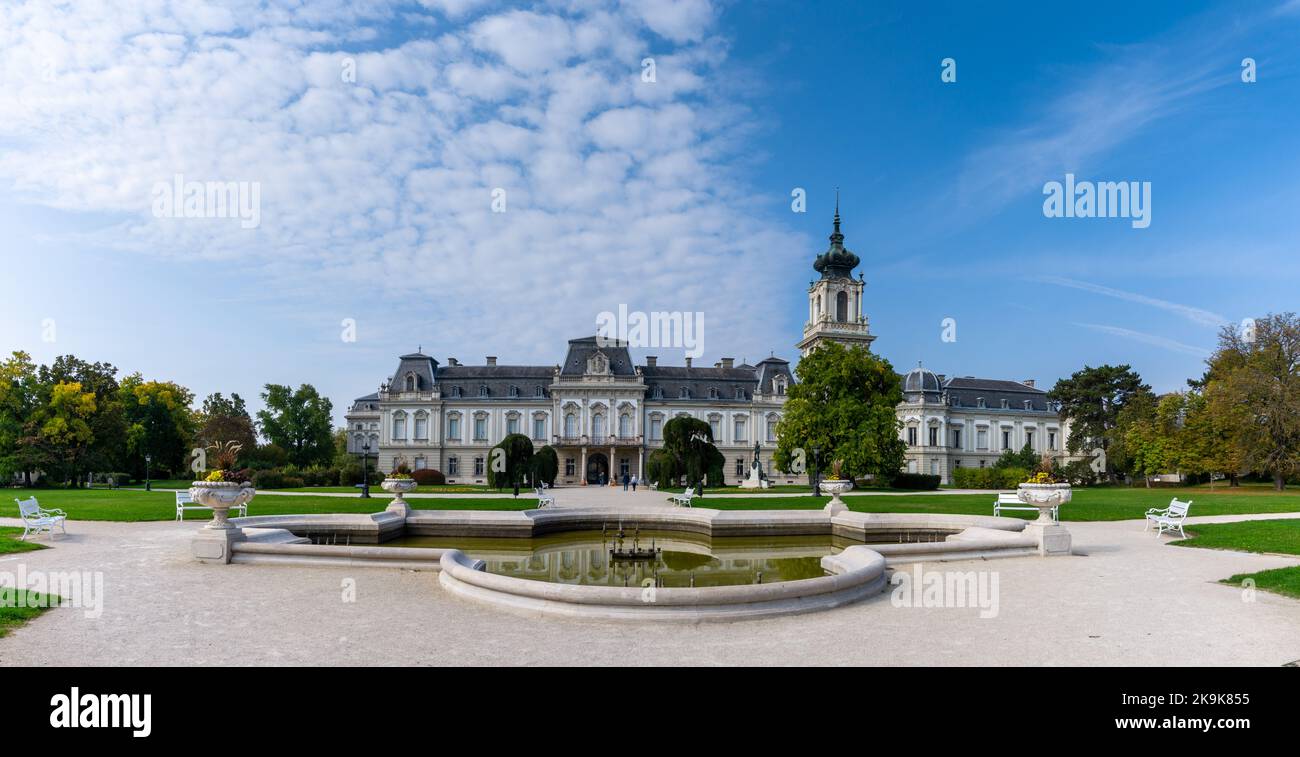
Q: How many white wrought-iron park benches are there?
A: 8